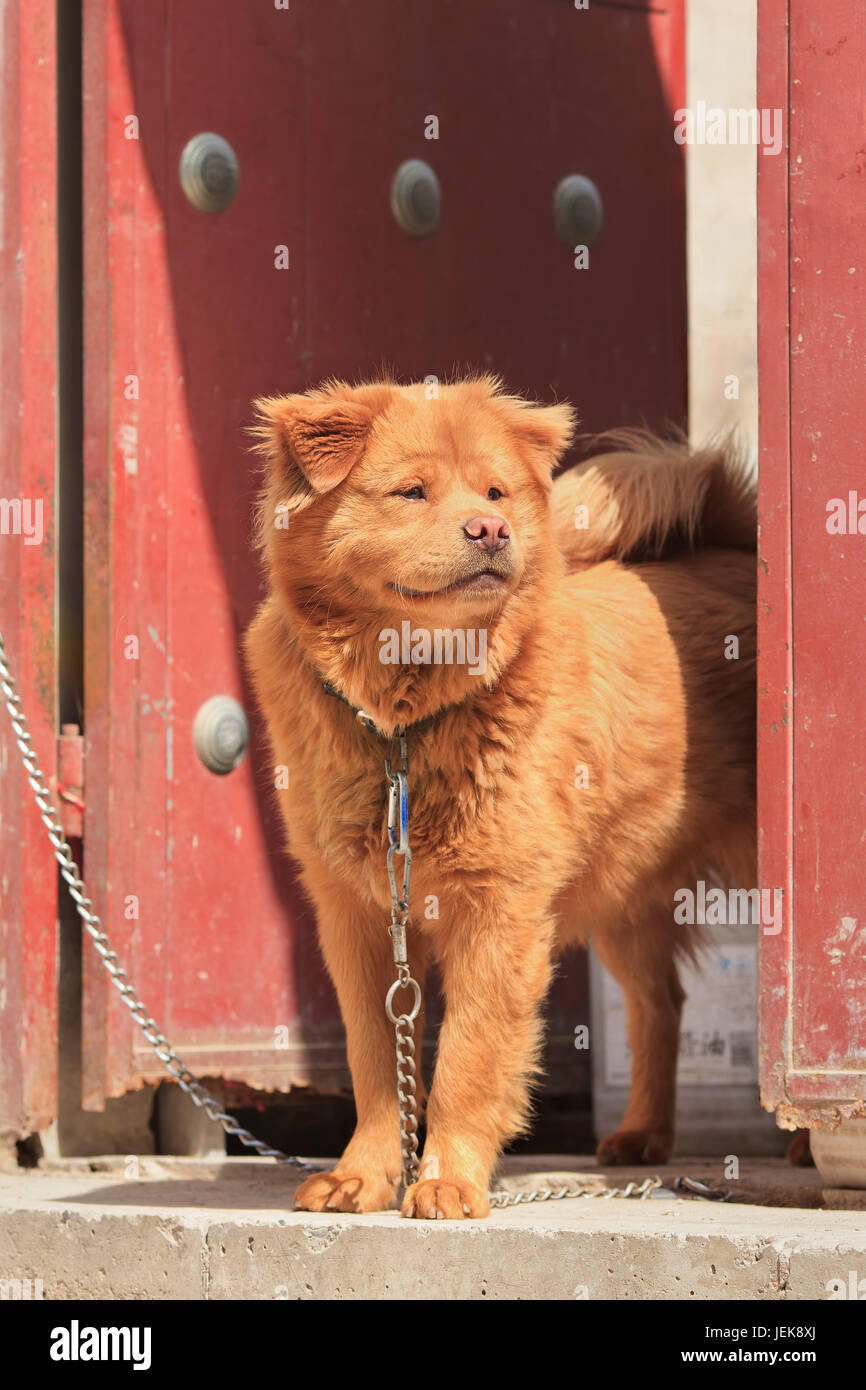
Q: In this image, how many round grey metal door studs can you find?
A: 4